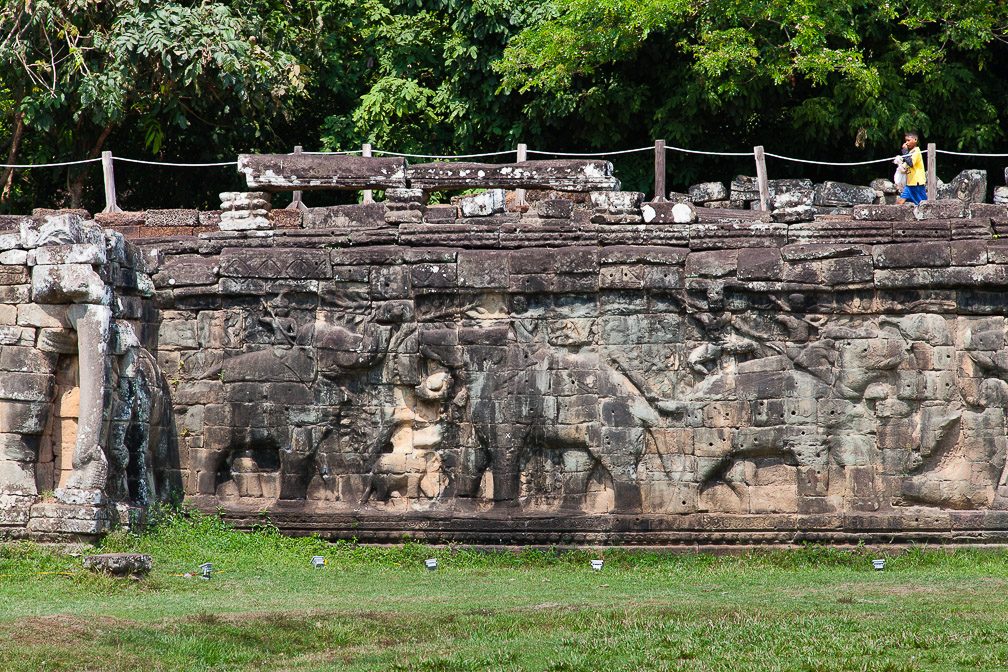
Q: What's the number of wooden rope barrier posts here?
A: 7